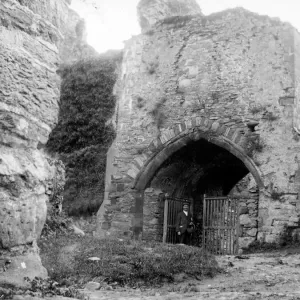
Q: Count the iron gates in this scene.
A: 2